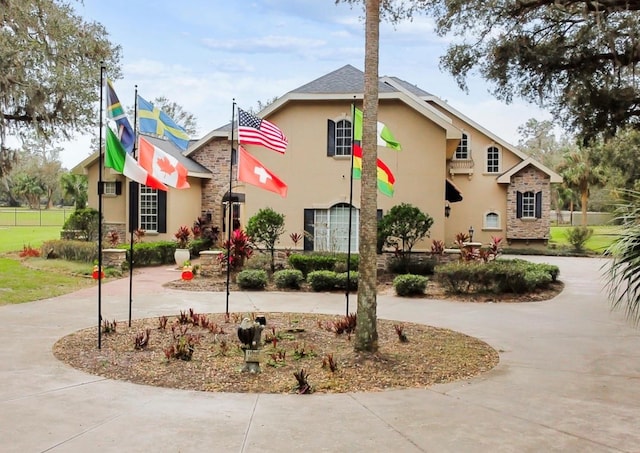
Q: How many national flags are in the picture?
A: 8